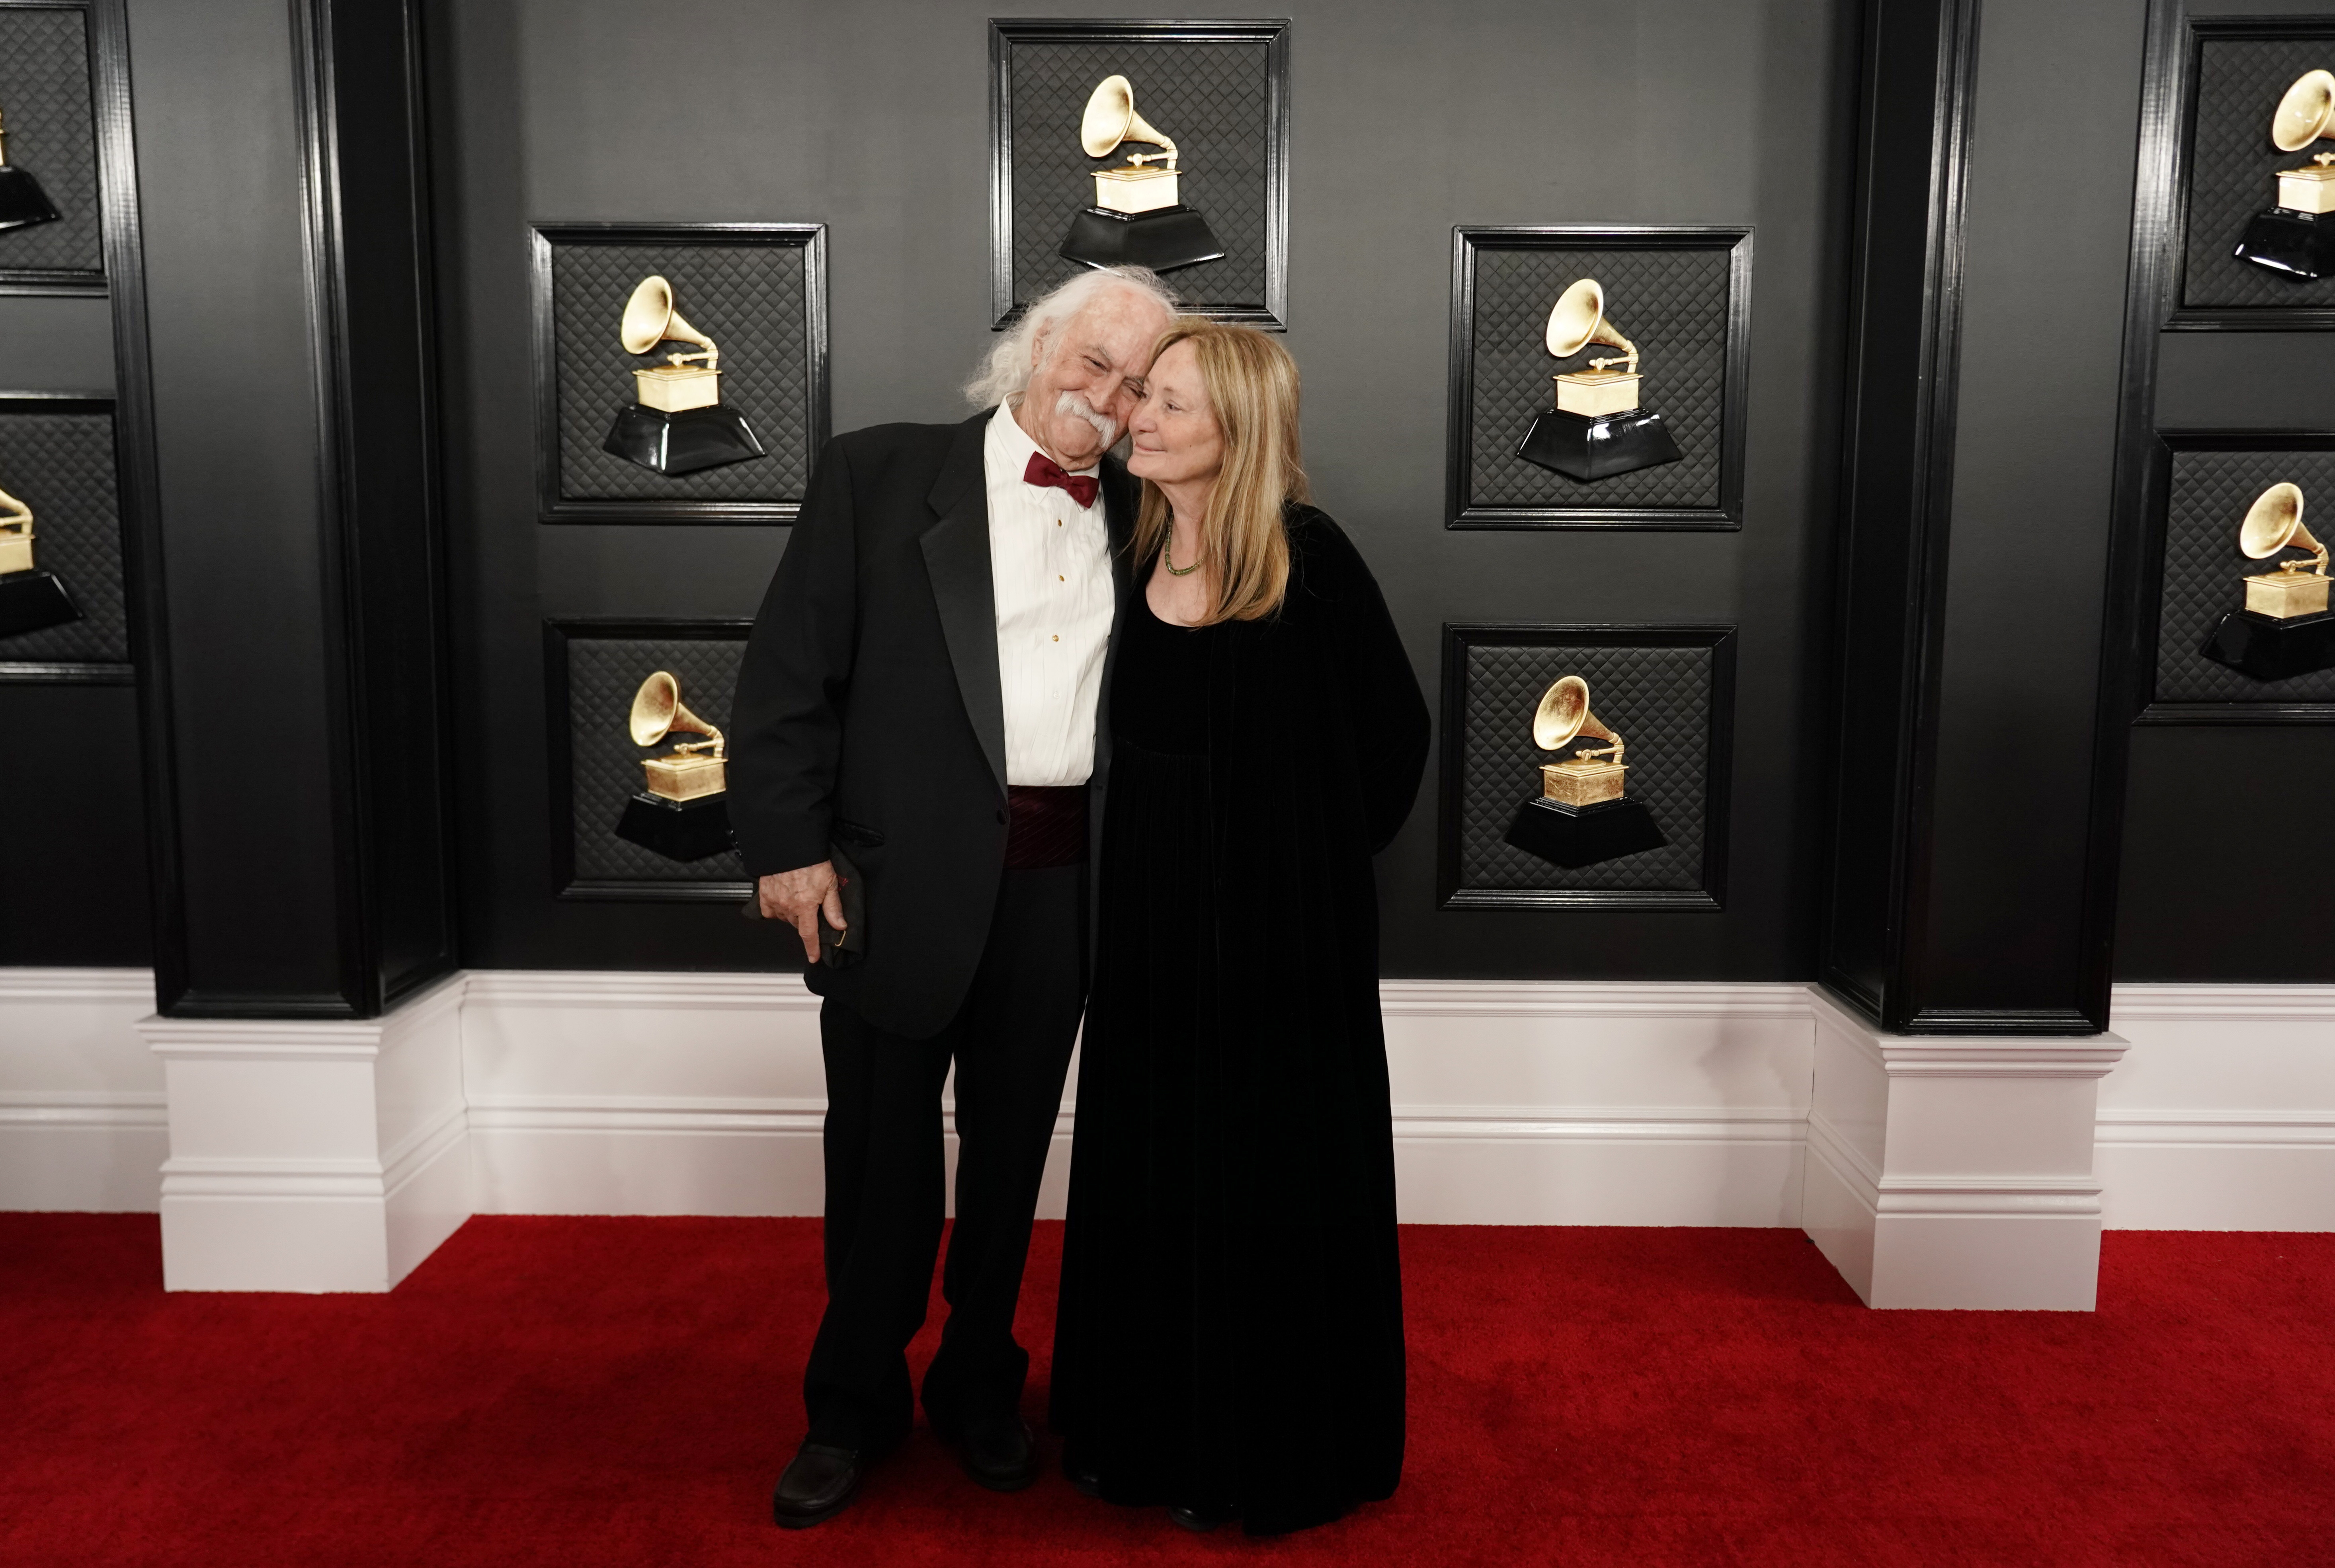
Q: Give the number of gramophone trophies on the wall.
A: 9